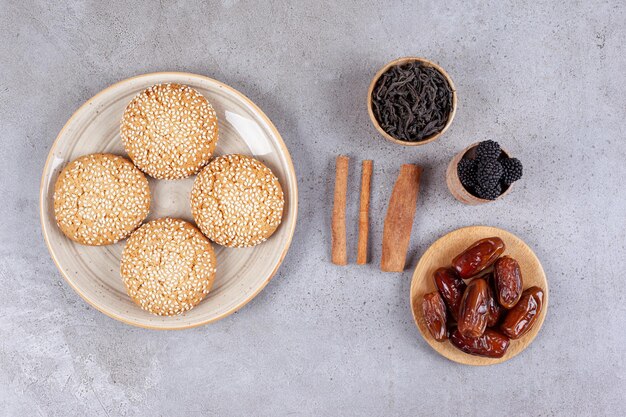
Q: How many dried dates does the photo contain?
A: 8